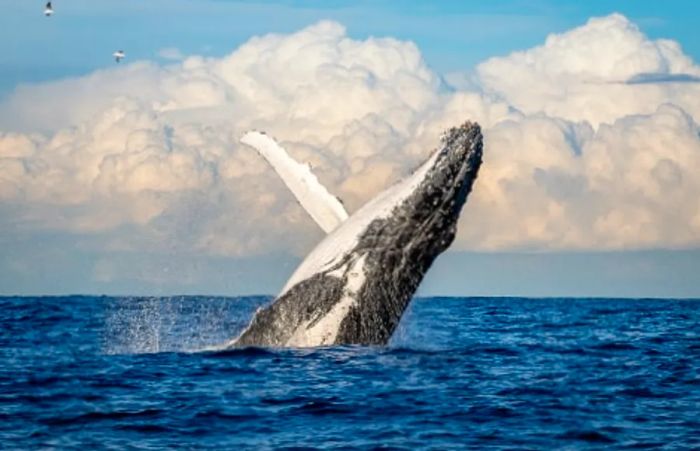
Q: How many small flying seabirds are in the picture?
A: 2